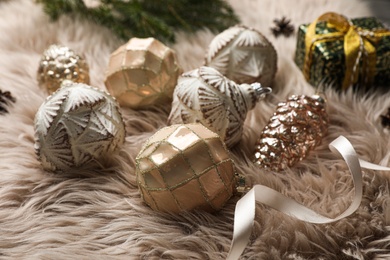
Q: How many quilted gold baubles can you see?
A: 2